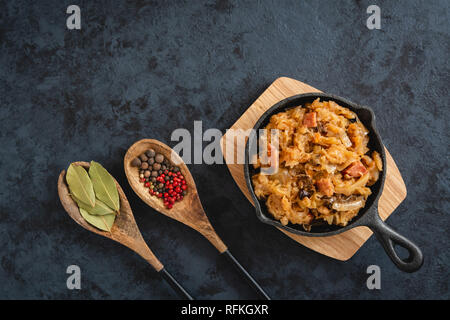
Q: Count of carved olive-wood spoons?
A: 2